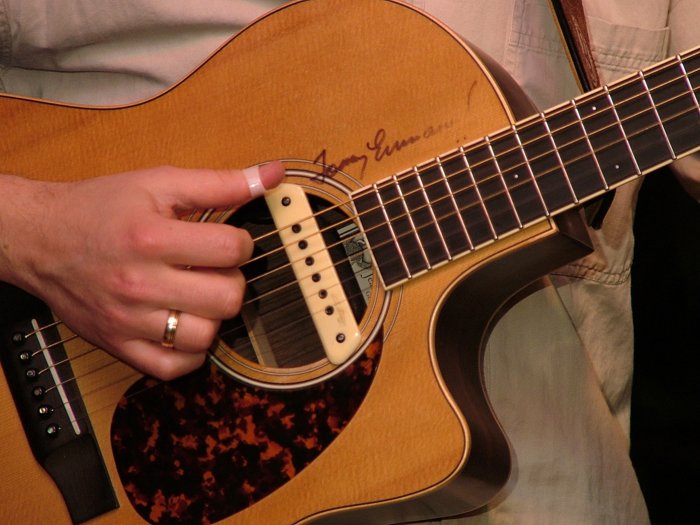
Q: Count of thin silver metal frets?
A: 12